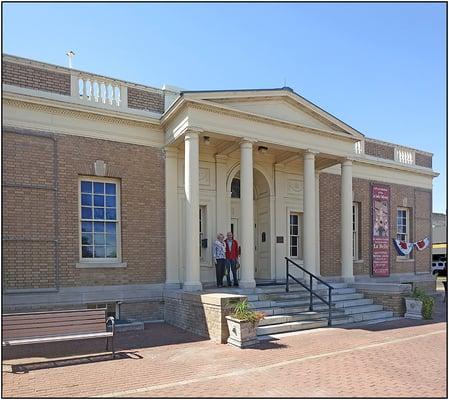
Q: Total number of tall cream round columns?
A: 4